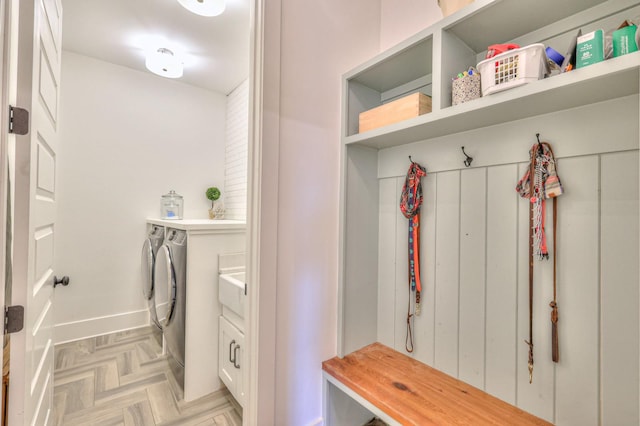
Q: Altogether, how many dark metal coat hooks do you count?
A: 3